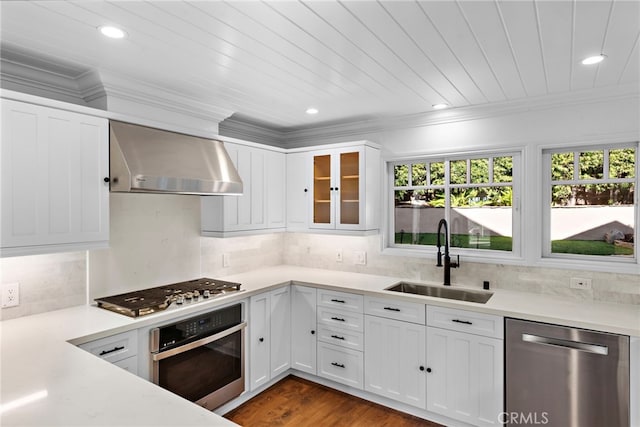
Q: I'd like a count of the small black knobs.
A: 8